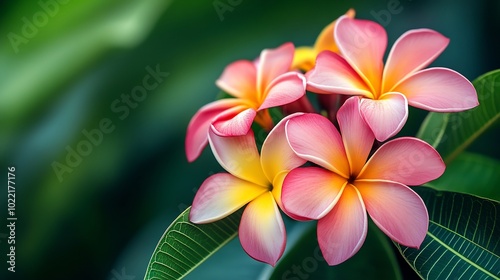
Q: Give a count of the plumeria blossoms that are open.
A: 4